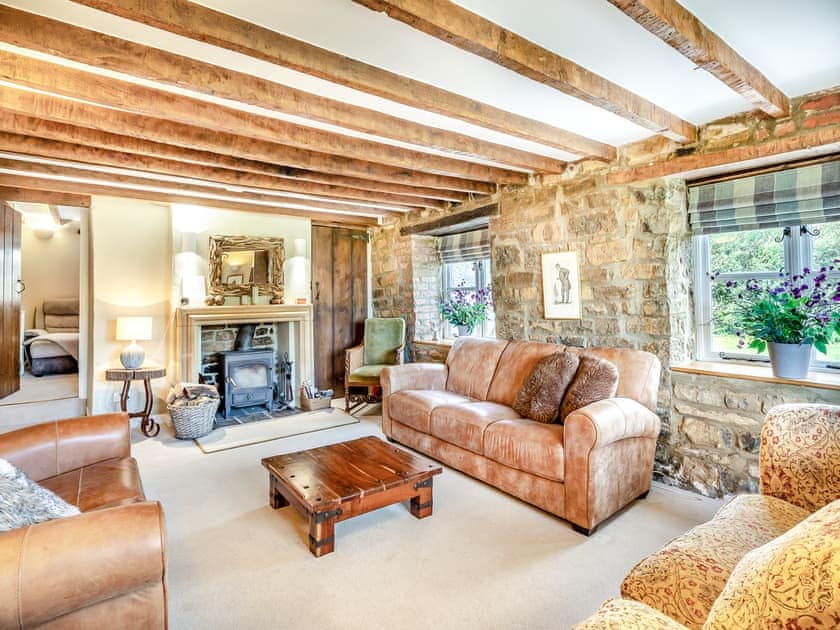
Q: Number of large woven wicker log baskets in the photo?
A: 1